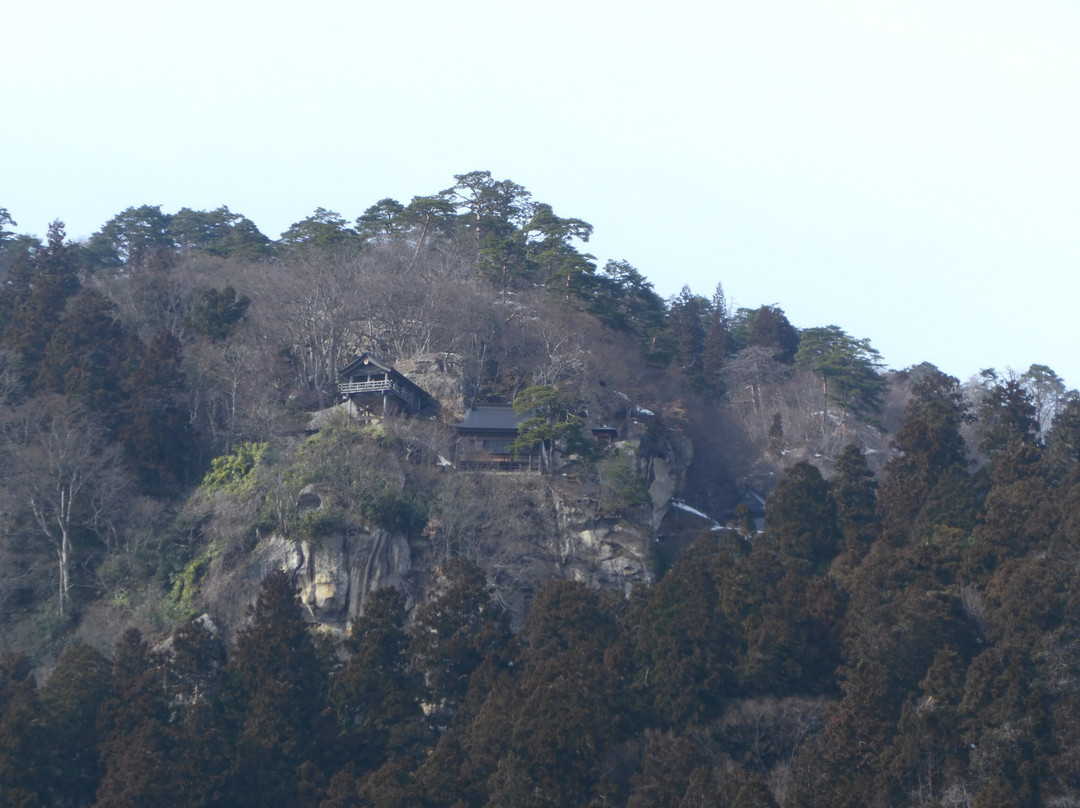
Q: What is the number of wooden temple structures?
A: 2